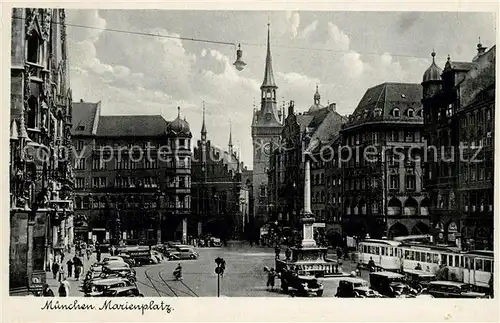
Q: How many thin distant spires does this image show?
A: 2